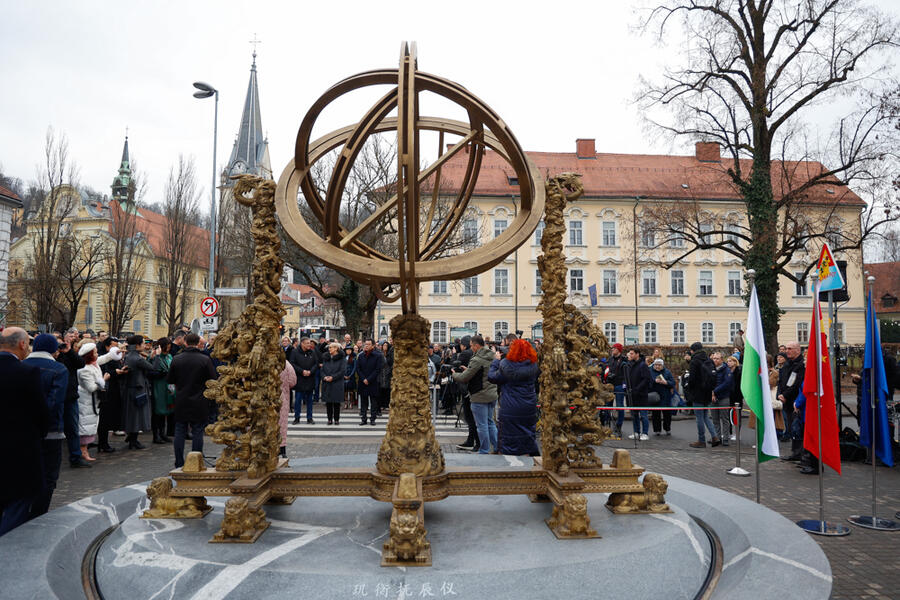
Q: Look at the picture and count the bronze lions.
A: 5